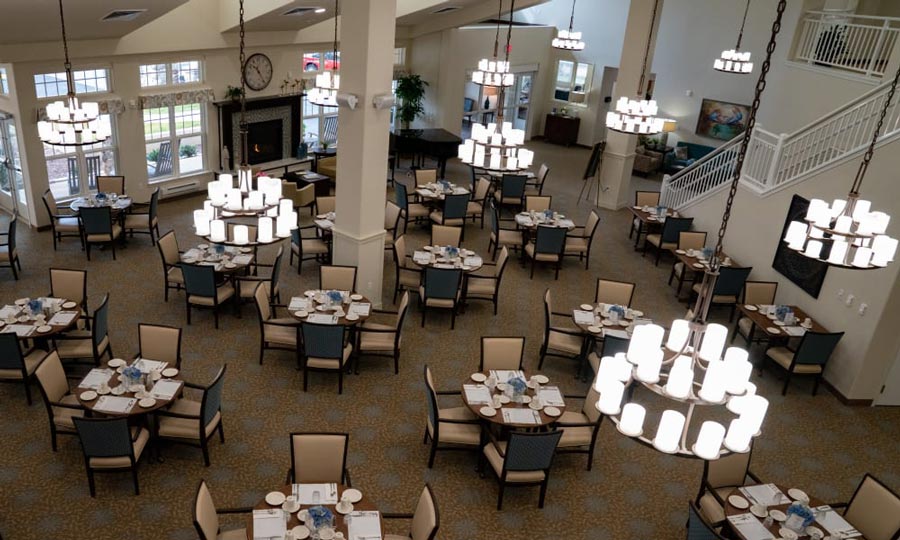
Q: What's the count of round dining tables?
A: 14